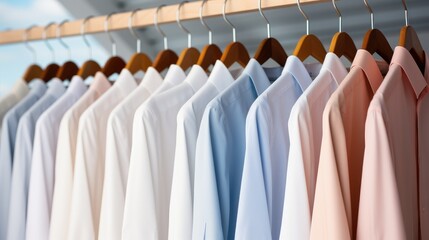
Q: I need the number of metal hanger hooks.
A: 15